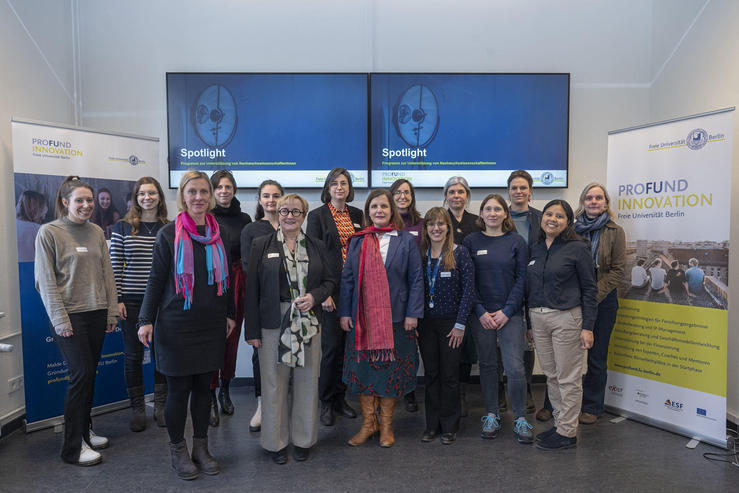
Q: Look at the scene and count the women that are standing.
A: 15